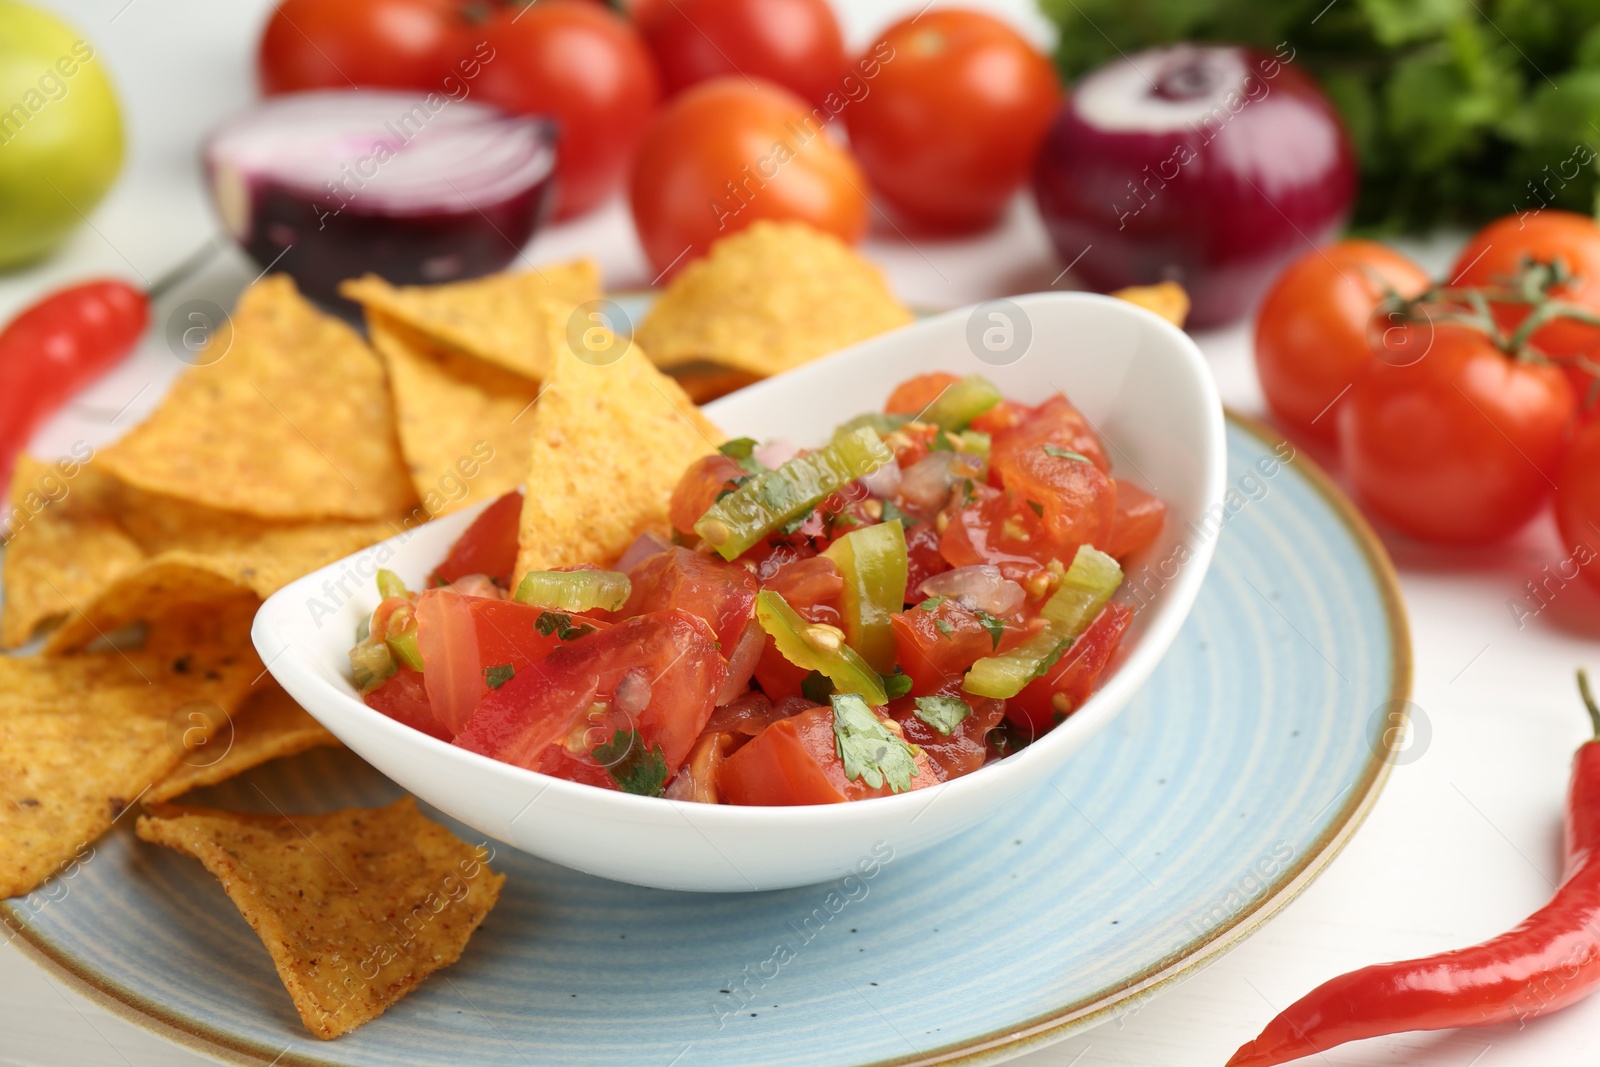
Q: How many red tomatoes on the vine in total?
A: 4